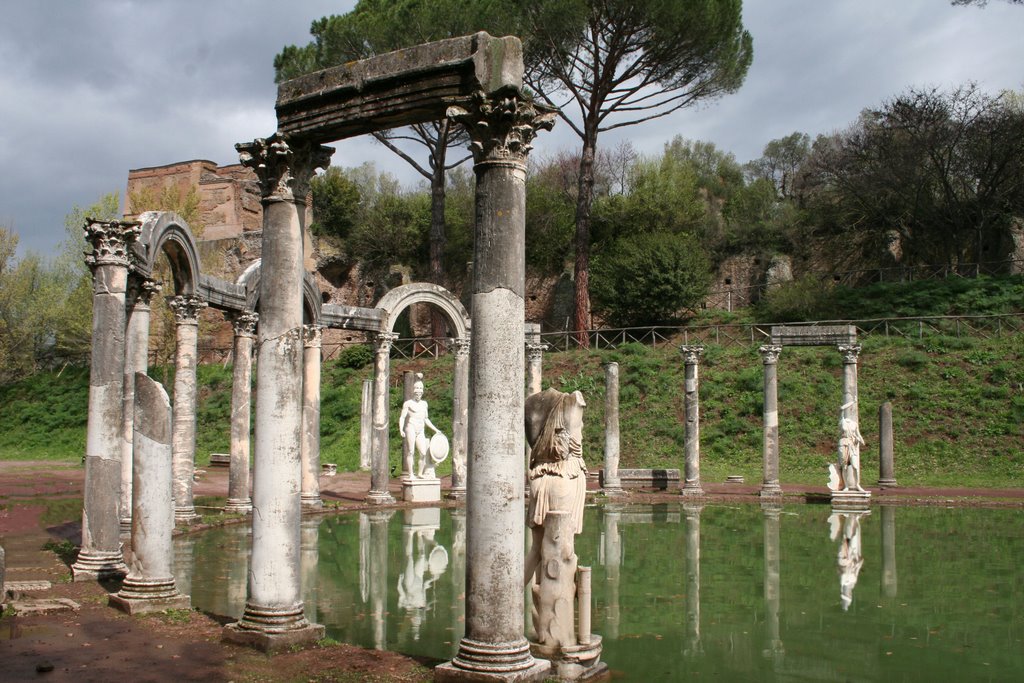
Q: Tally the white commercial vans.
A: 0